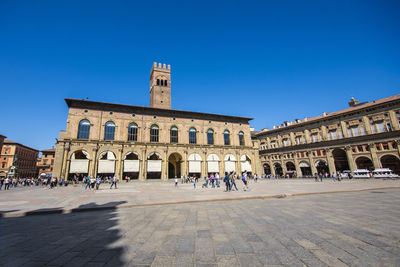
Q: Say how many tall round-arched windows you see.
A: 9